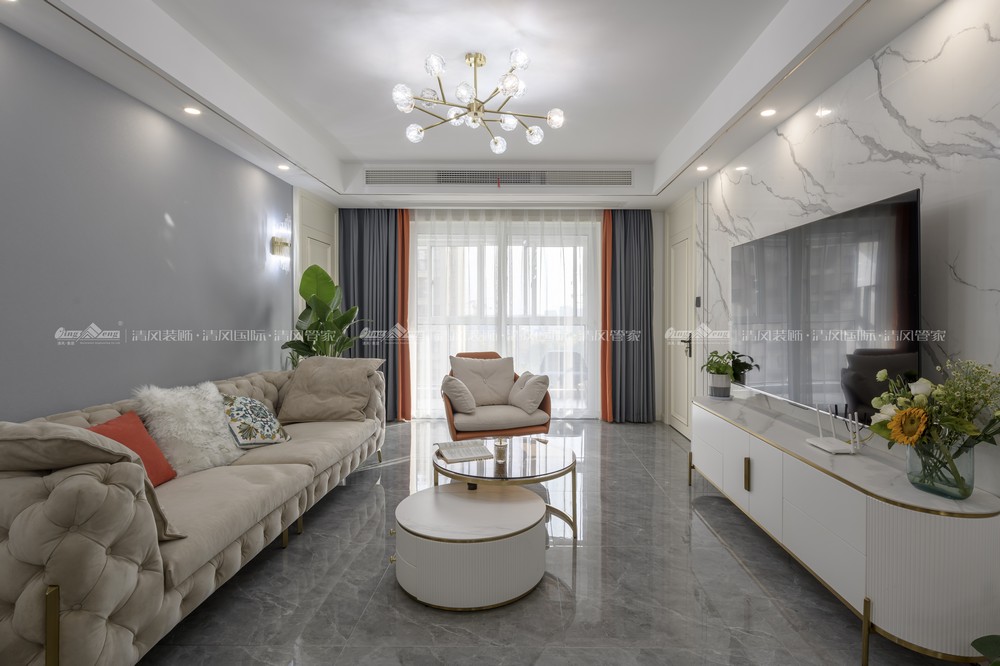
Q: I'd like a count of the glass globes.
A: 15